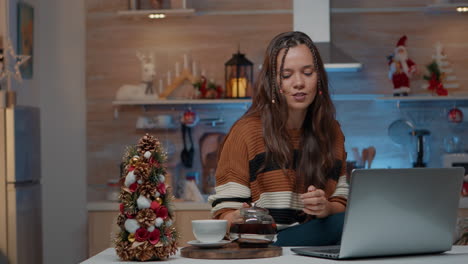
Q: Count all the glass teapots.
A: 1